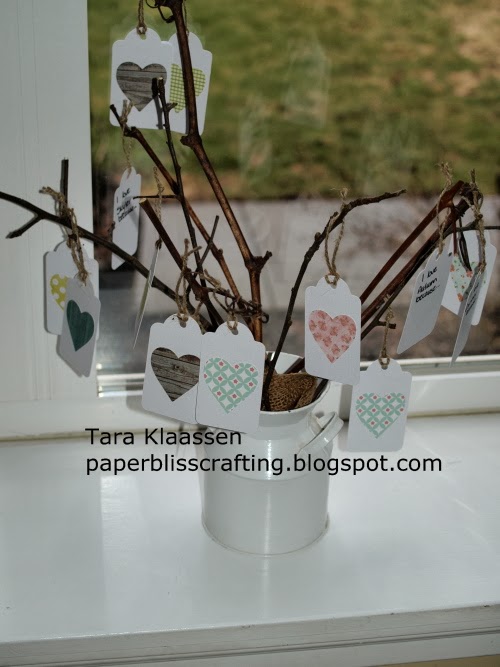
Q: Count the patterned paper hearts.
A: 9